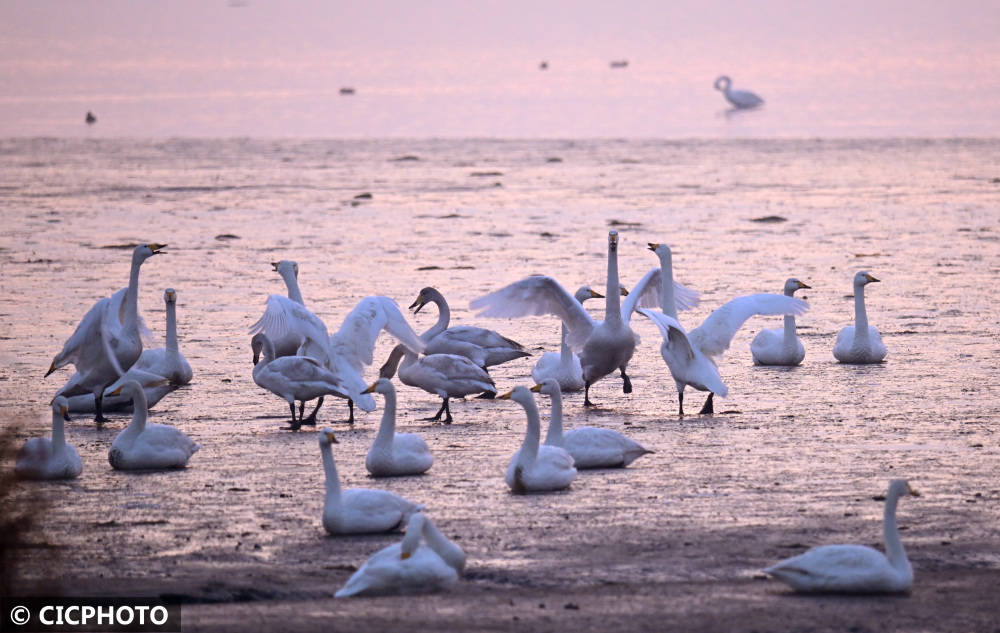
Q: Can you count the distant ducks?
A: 4